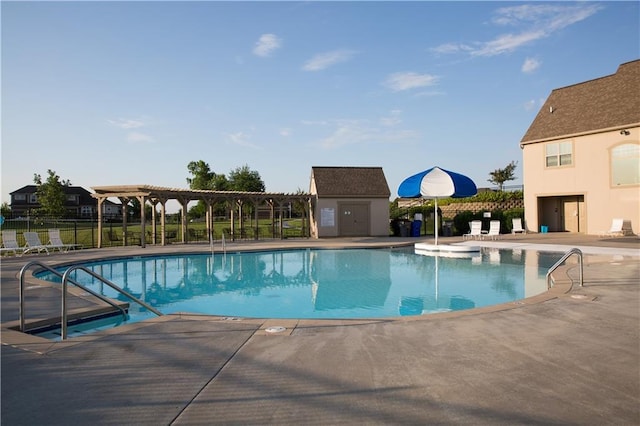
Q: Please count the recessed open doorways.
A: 1